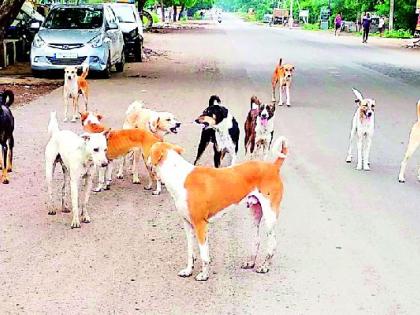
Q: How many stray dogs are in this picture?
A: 11